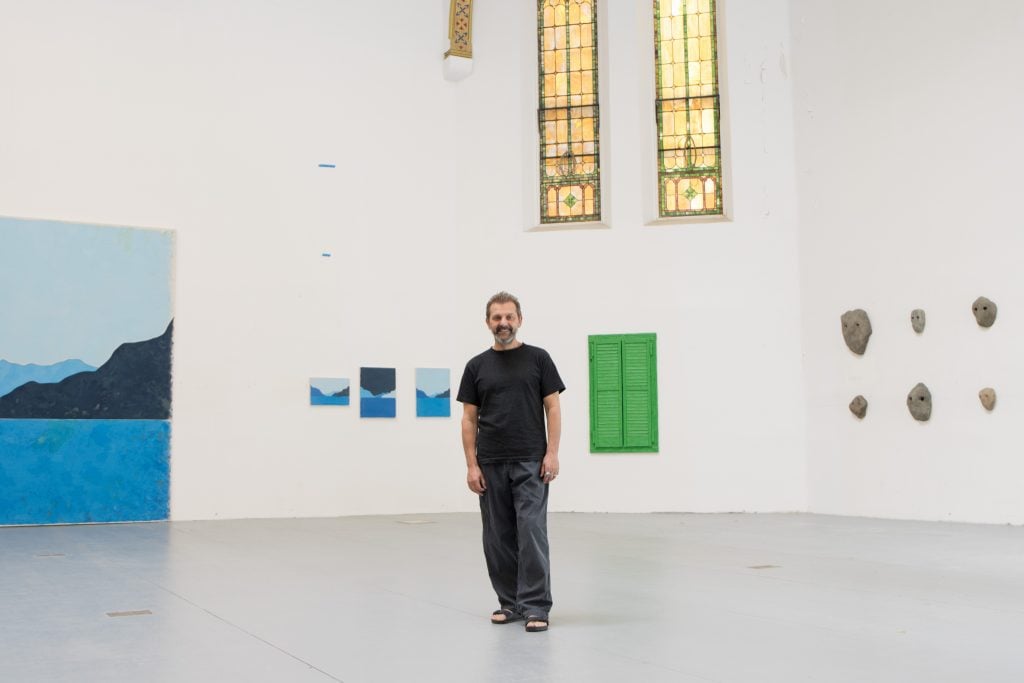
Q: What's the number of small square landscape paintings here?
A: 3